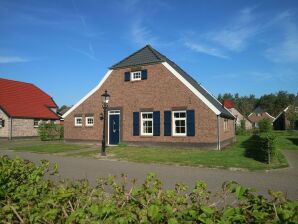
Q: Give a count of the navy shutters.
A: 6